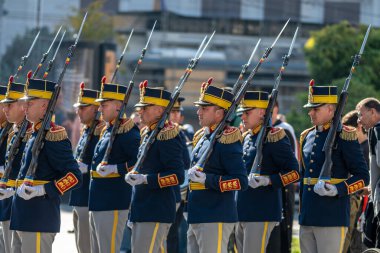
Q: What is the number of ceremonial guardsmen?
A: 9